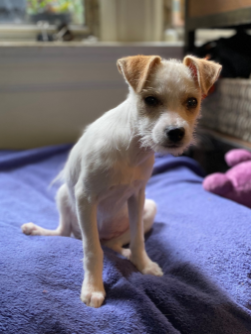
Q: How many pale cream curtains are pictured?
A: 0